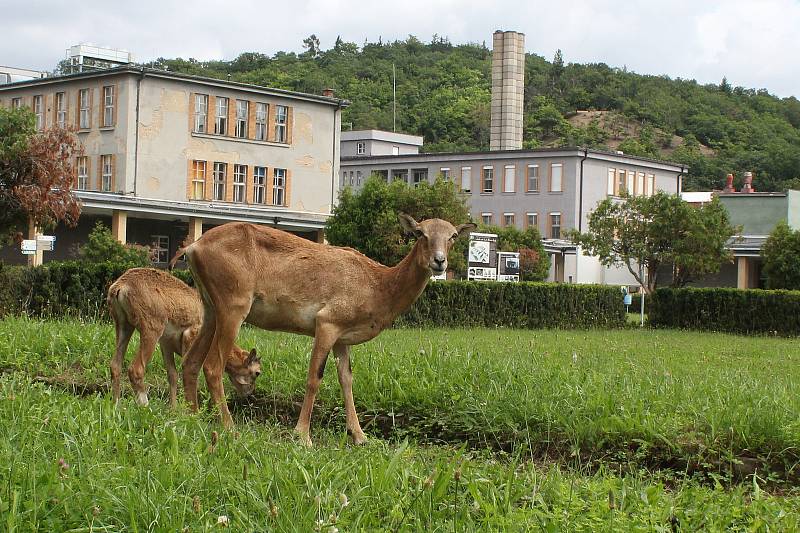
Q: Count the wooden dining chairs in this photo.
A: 0